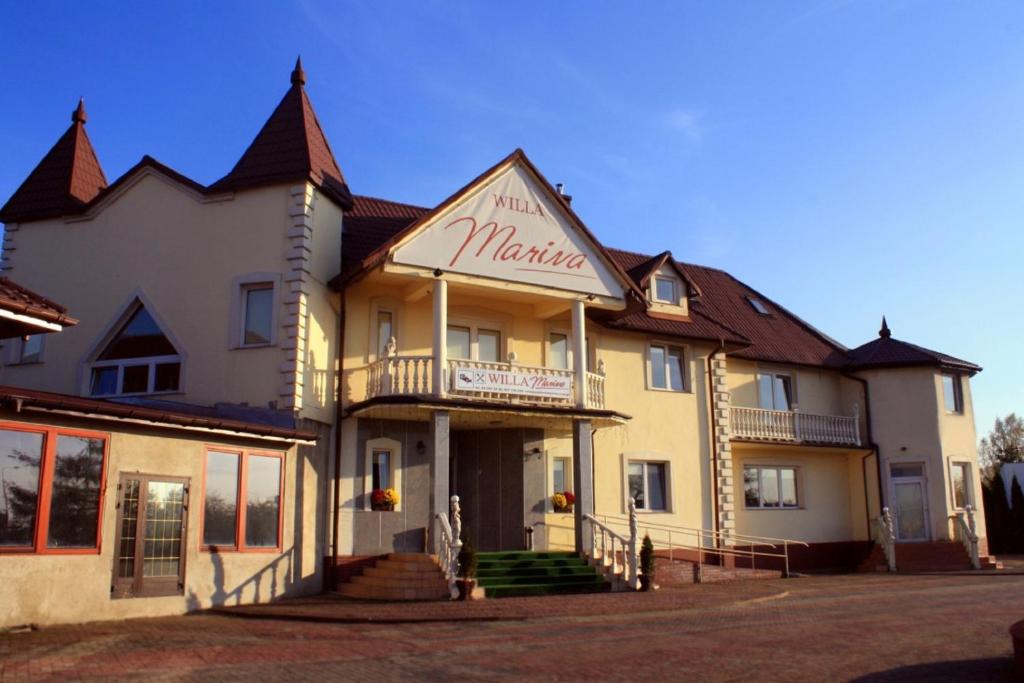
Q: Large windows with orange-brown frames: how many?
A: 2